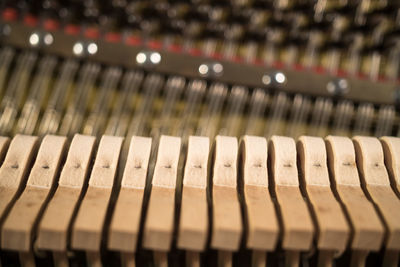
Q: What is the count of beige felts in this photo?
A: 15